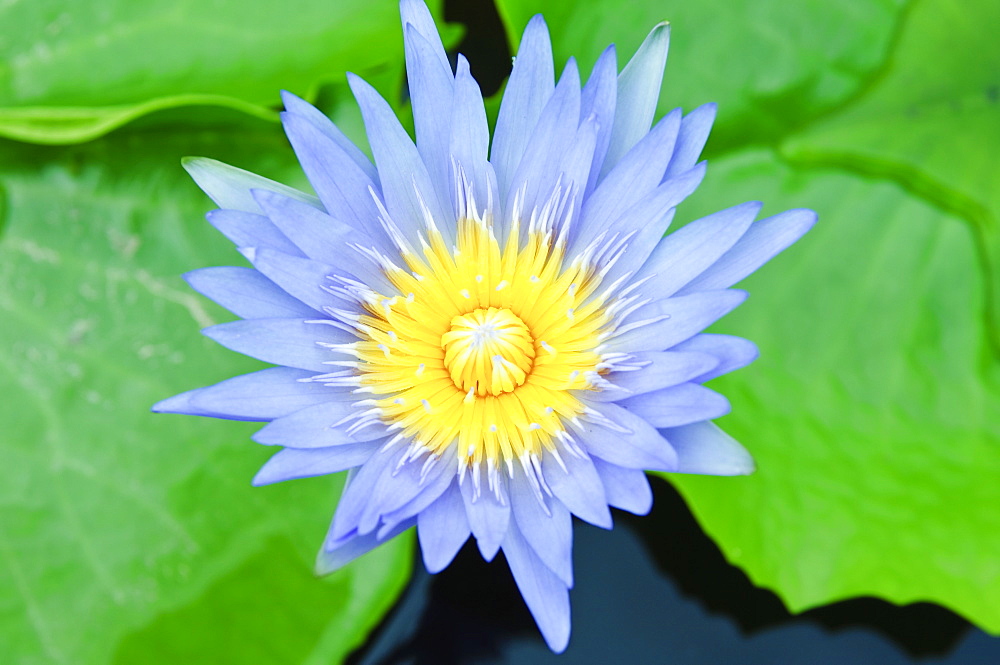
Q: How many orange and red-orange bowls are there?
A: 0